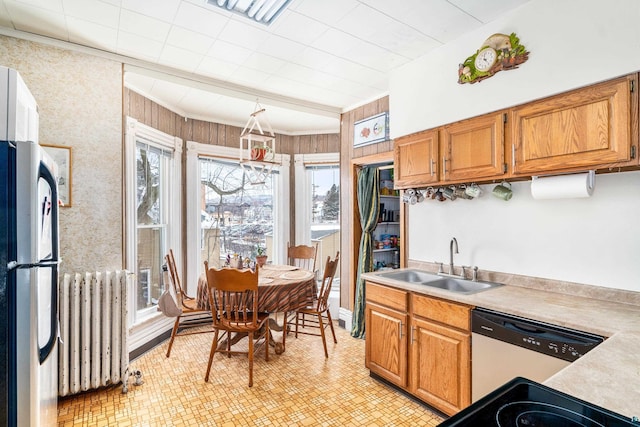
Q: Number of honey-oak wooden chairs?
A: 4